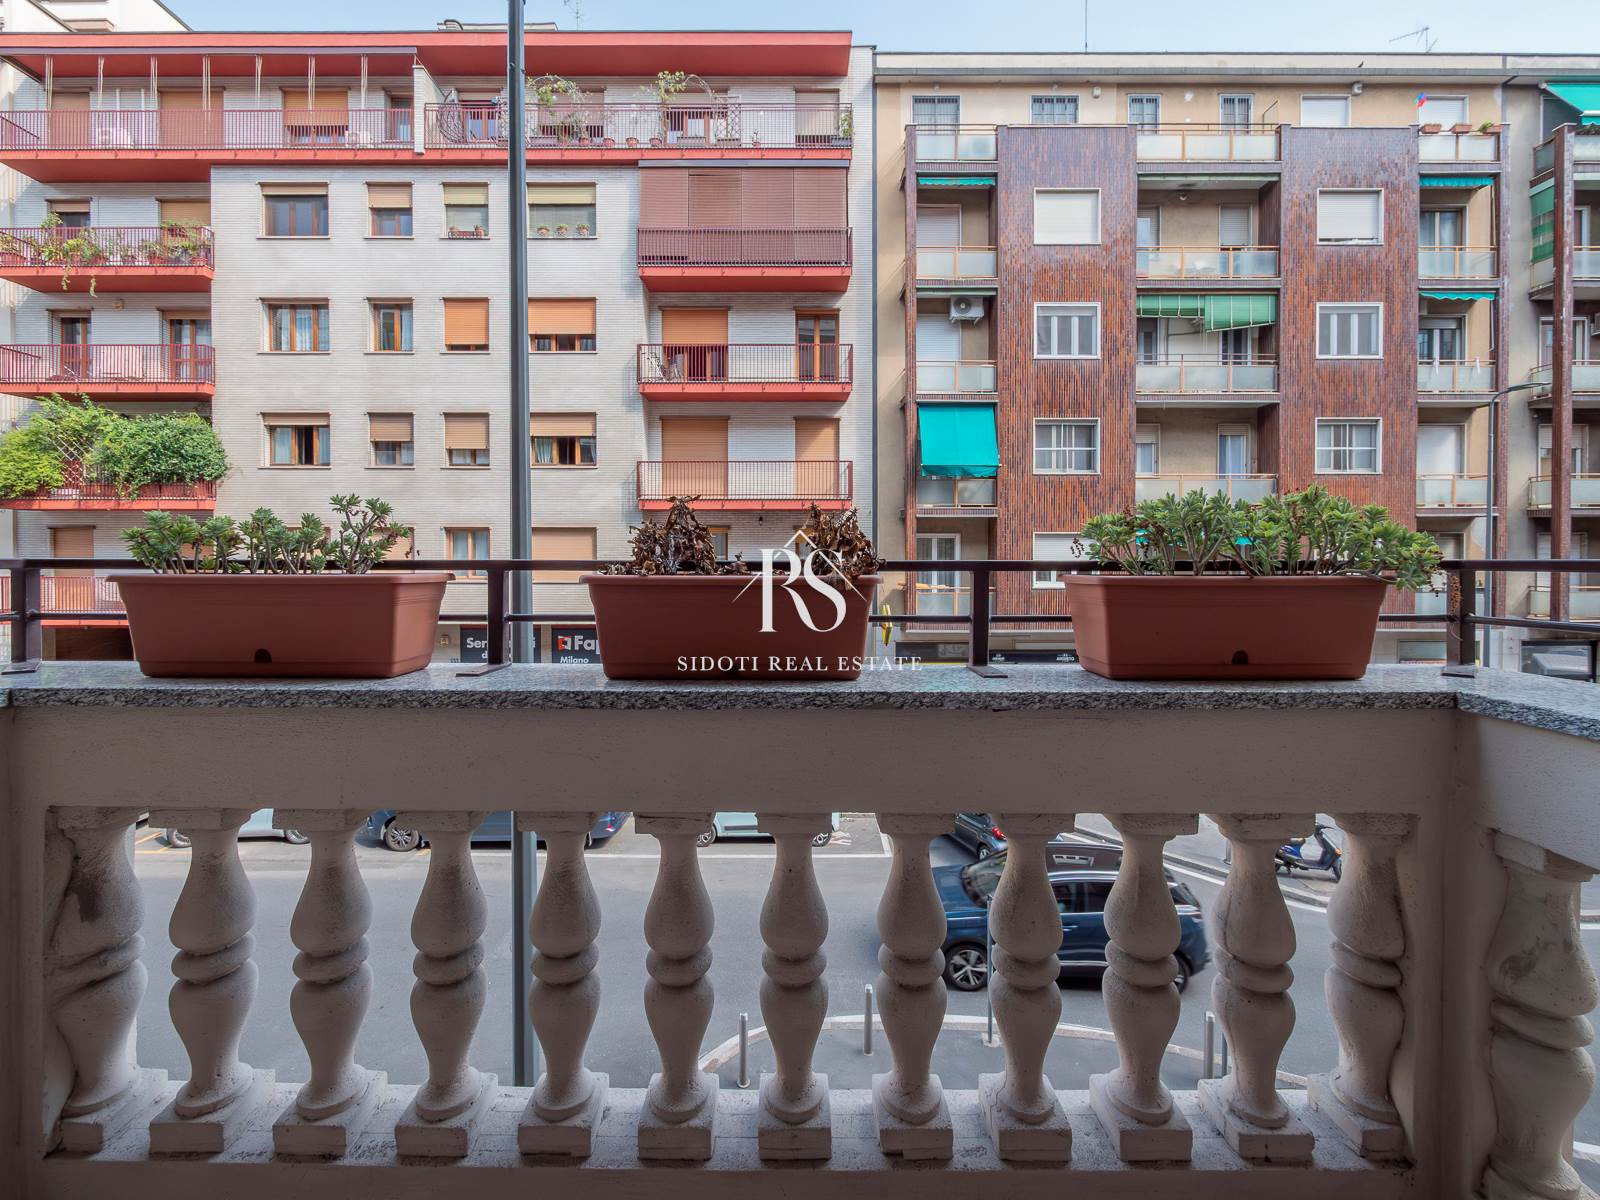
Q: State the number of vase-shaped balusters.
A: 13